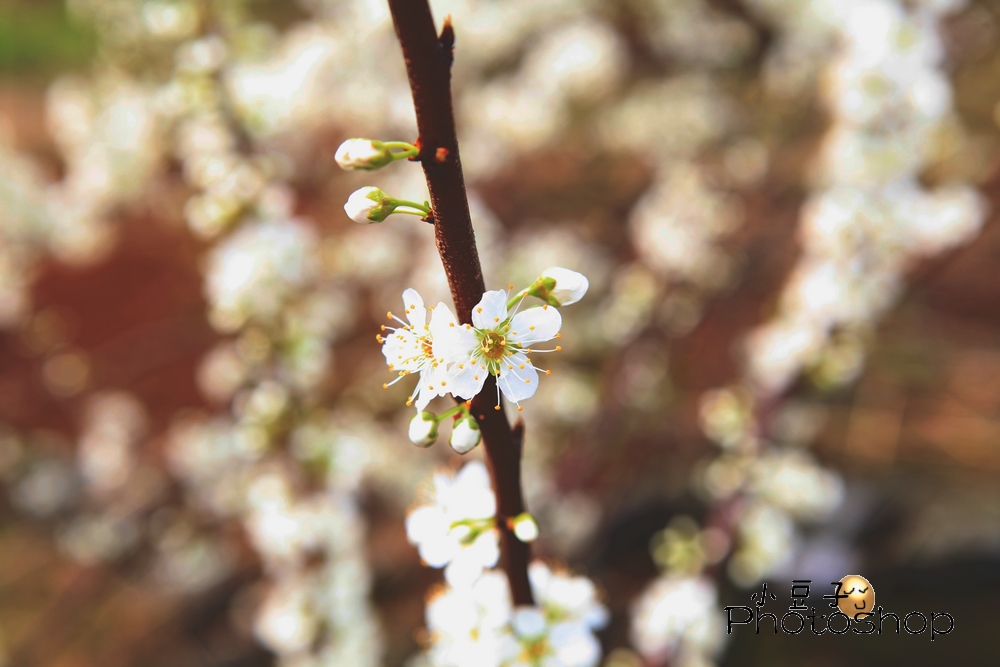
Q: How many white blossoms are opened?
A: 2